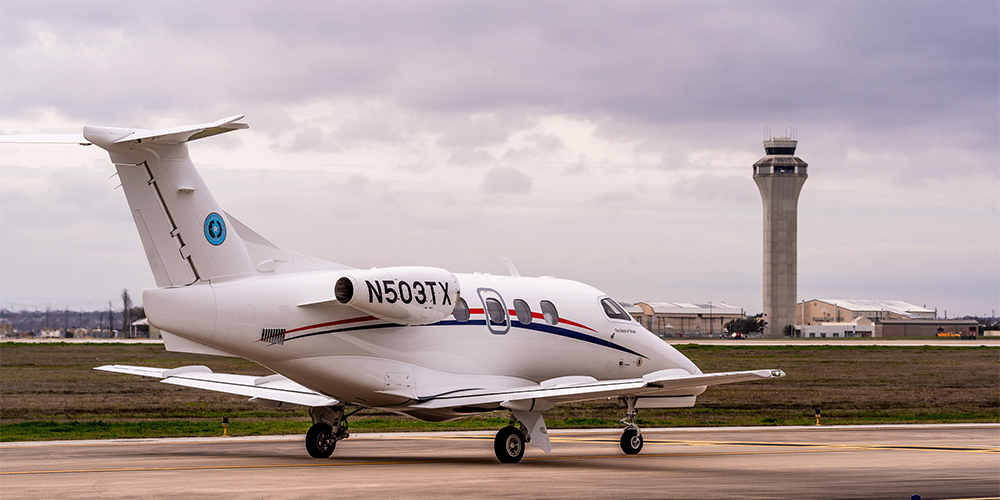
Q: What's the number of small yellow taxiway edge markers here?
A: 2